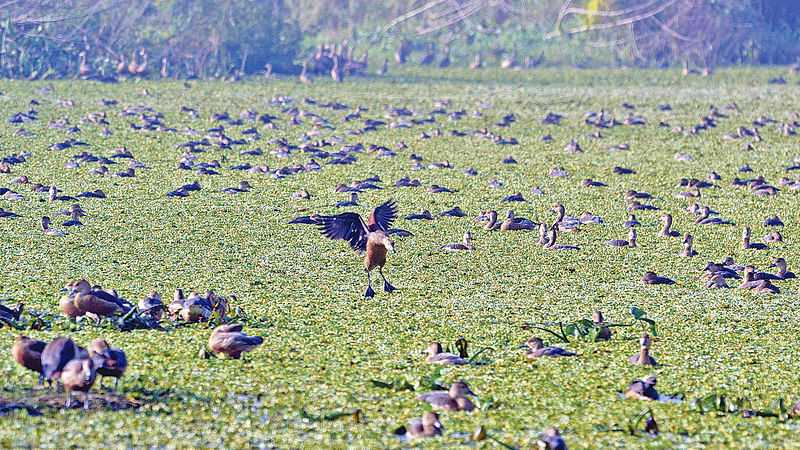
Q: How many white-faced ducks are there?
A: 0